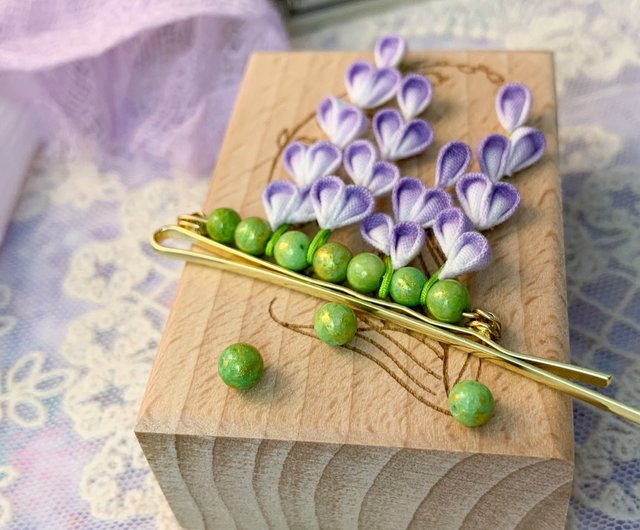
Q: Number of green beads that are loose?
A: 3